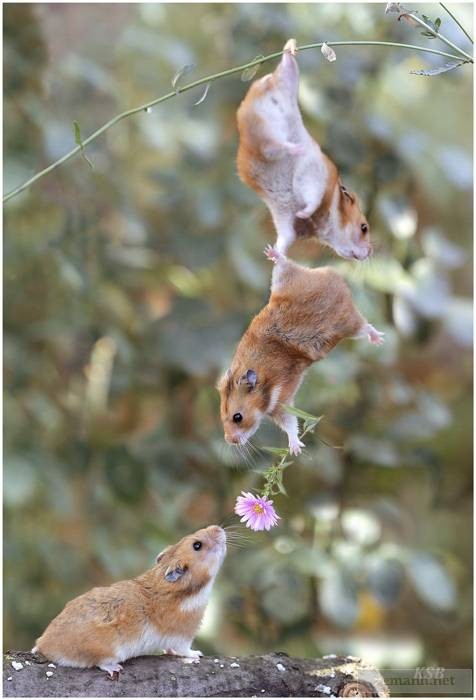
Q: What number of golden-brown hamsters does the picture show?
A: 3